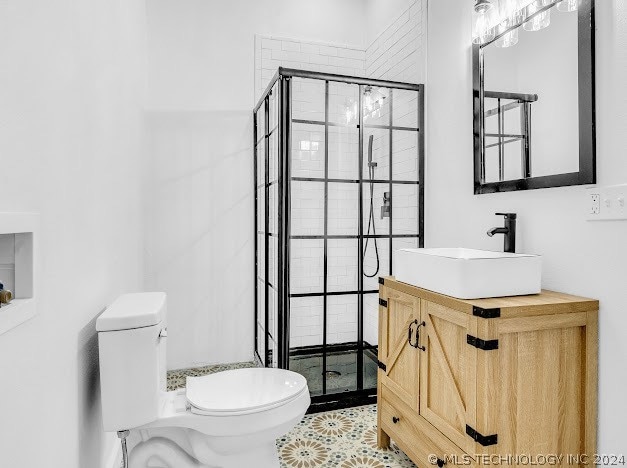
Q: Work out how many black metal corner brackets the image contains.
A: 6